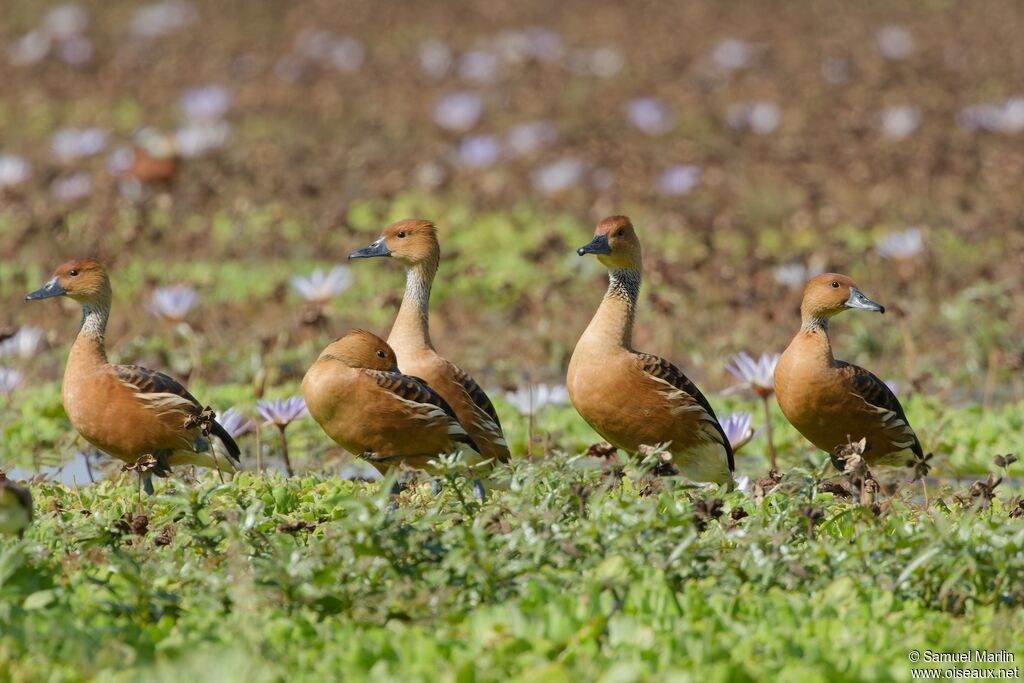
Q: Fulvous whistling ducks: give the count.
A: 5